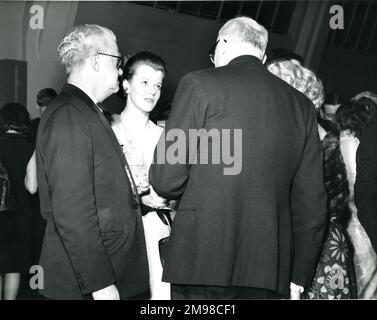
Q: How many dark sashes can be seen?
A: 1